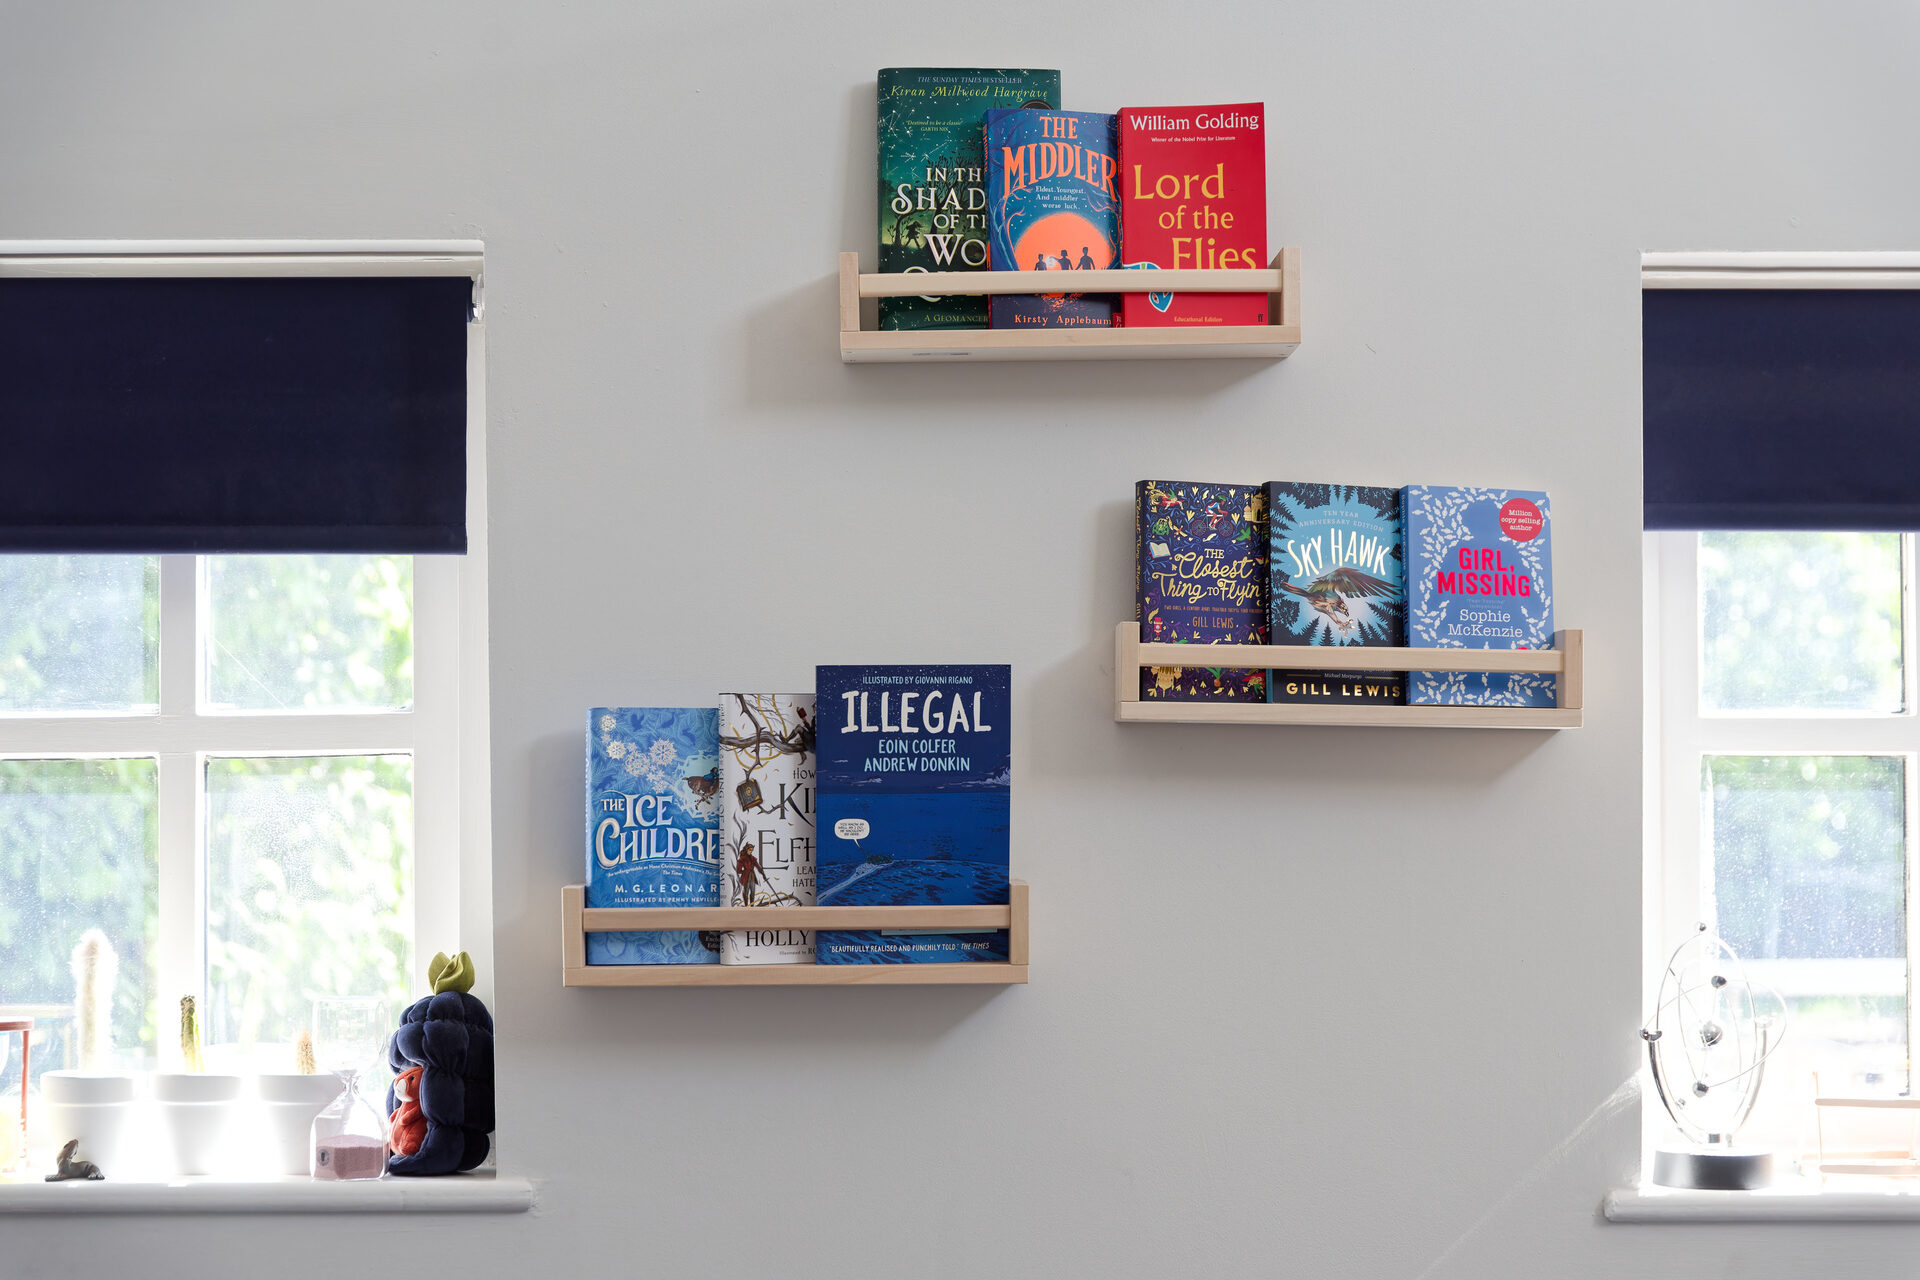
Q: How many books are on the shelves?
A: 9